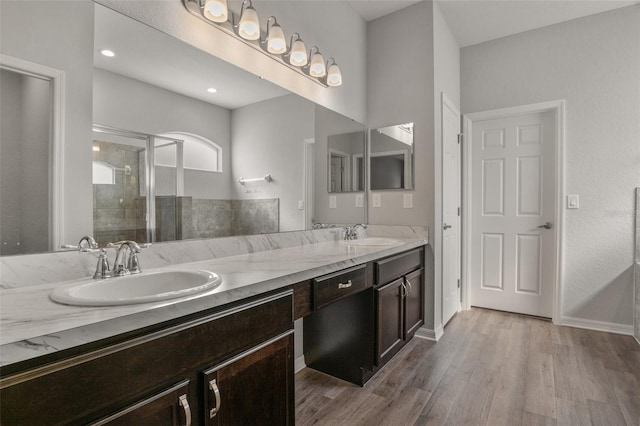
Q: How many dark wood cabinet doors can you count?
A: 4